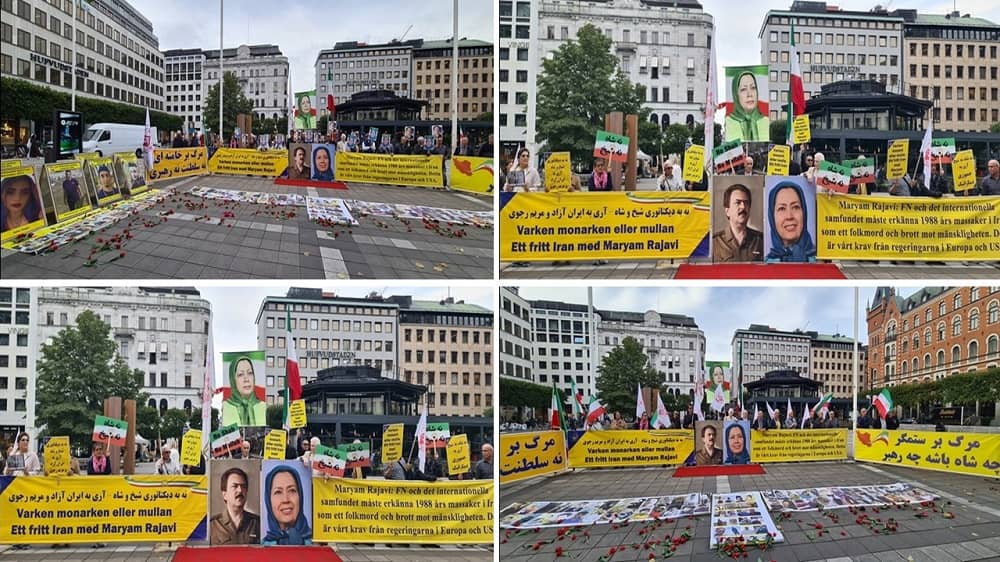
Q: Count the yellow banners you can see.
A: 12